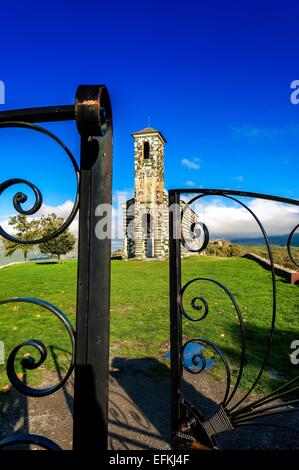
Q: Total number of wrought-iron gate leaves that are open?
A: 2